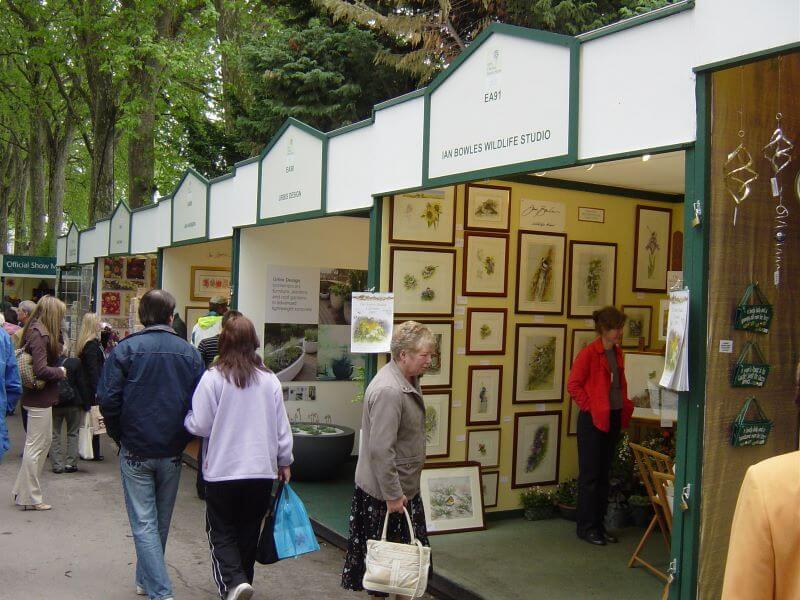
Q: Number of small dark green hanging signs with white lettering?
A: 3